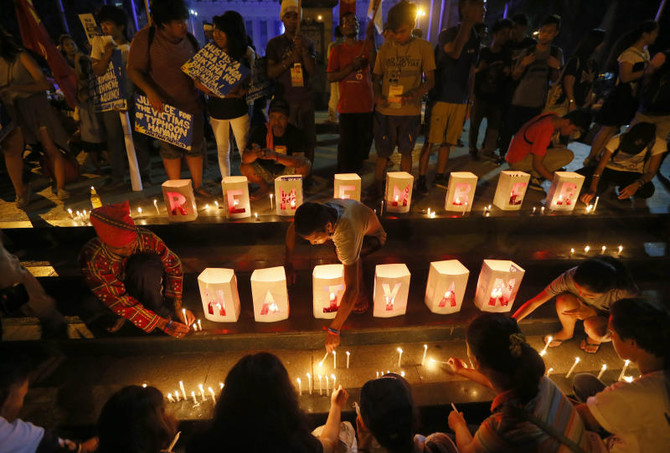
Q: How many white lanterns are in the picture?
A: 14